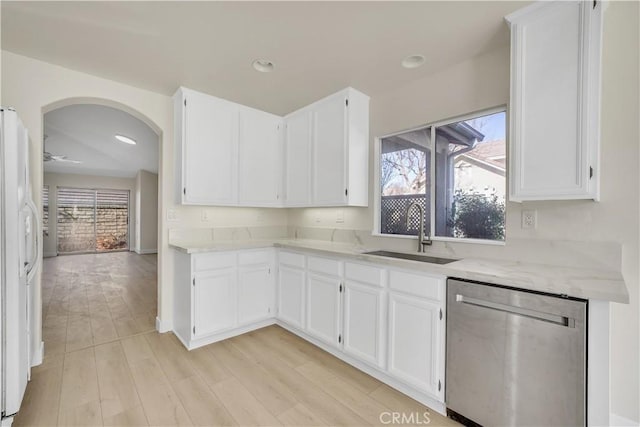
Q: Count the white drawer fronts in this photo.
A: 6